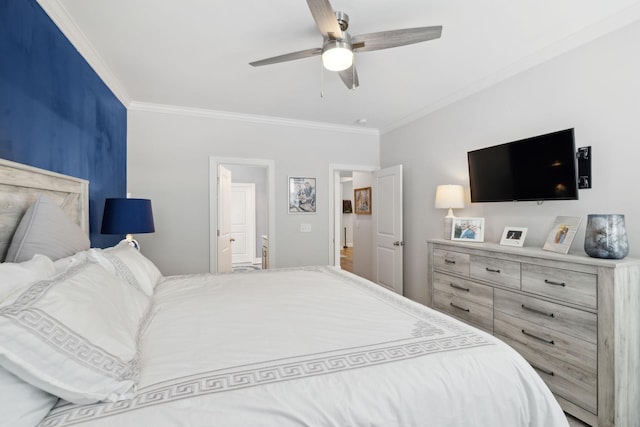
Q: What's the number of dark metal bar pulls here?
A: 8